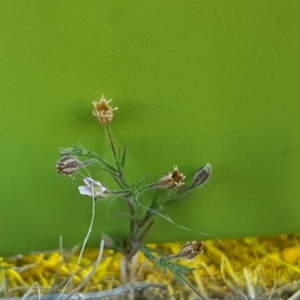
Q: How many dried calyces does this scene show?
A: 3